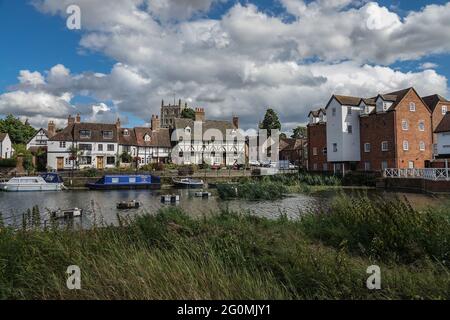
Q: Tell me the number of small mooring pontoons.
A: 4